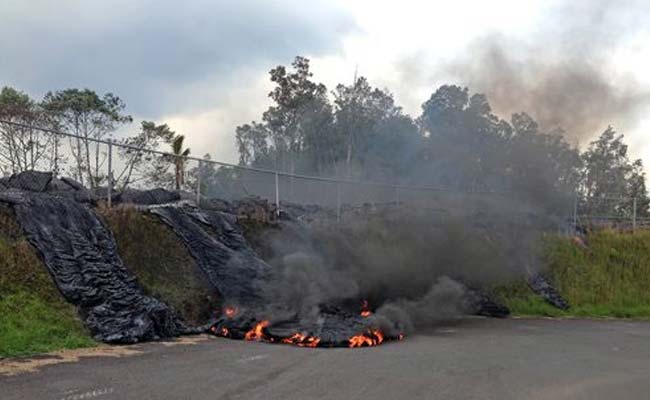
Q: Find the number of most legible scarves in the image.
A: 0